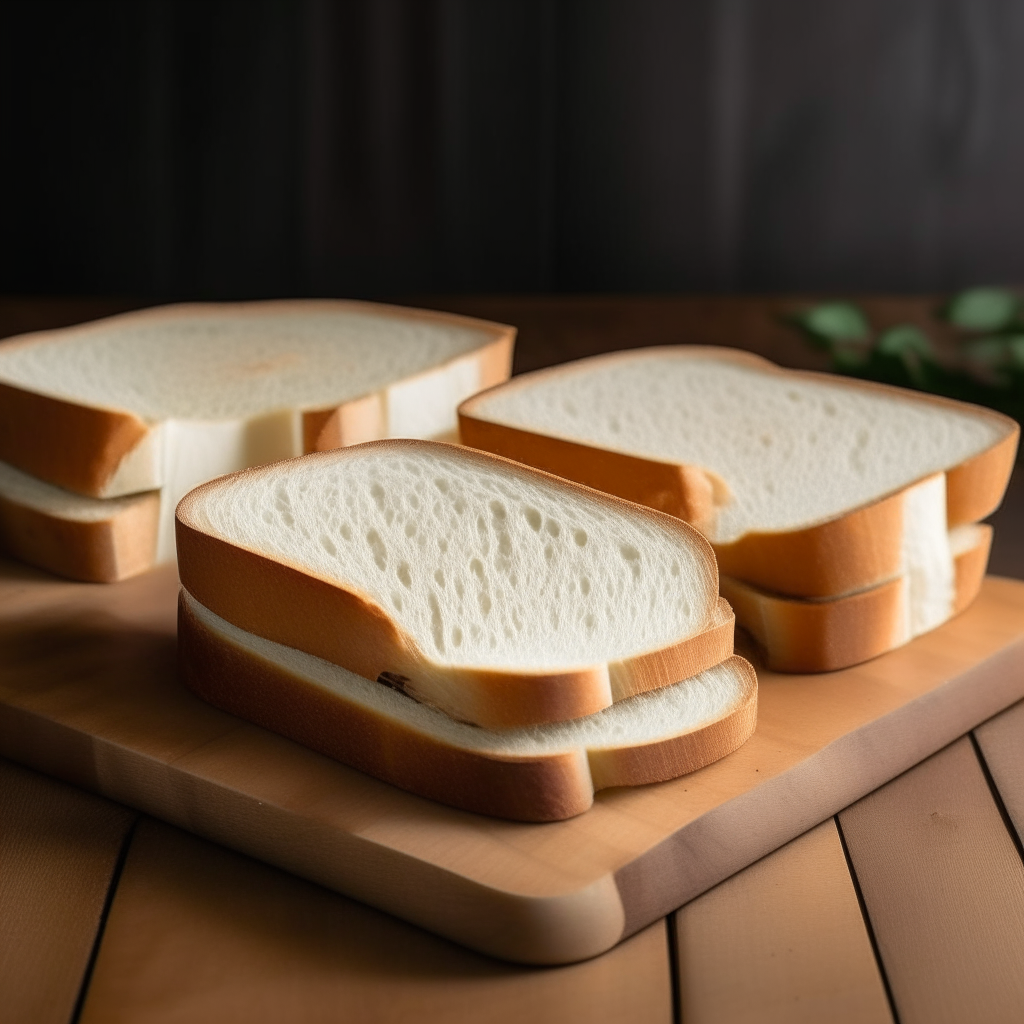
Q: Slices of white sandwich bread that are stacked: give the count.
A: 6